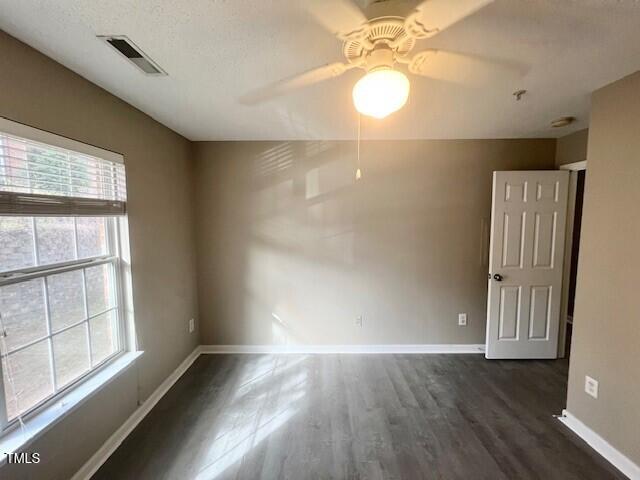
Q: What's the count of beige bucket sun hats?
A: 0